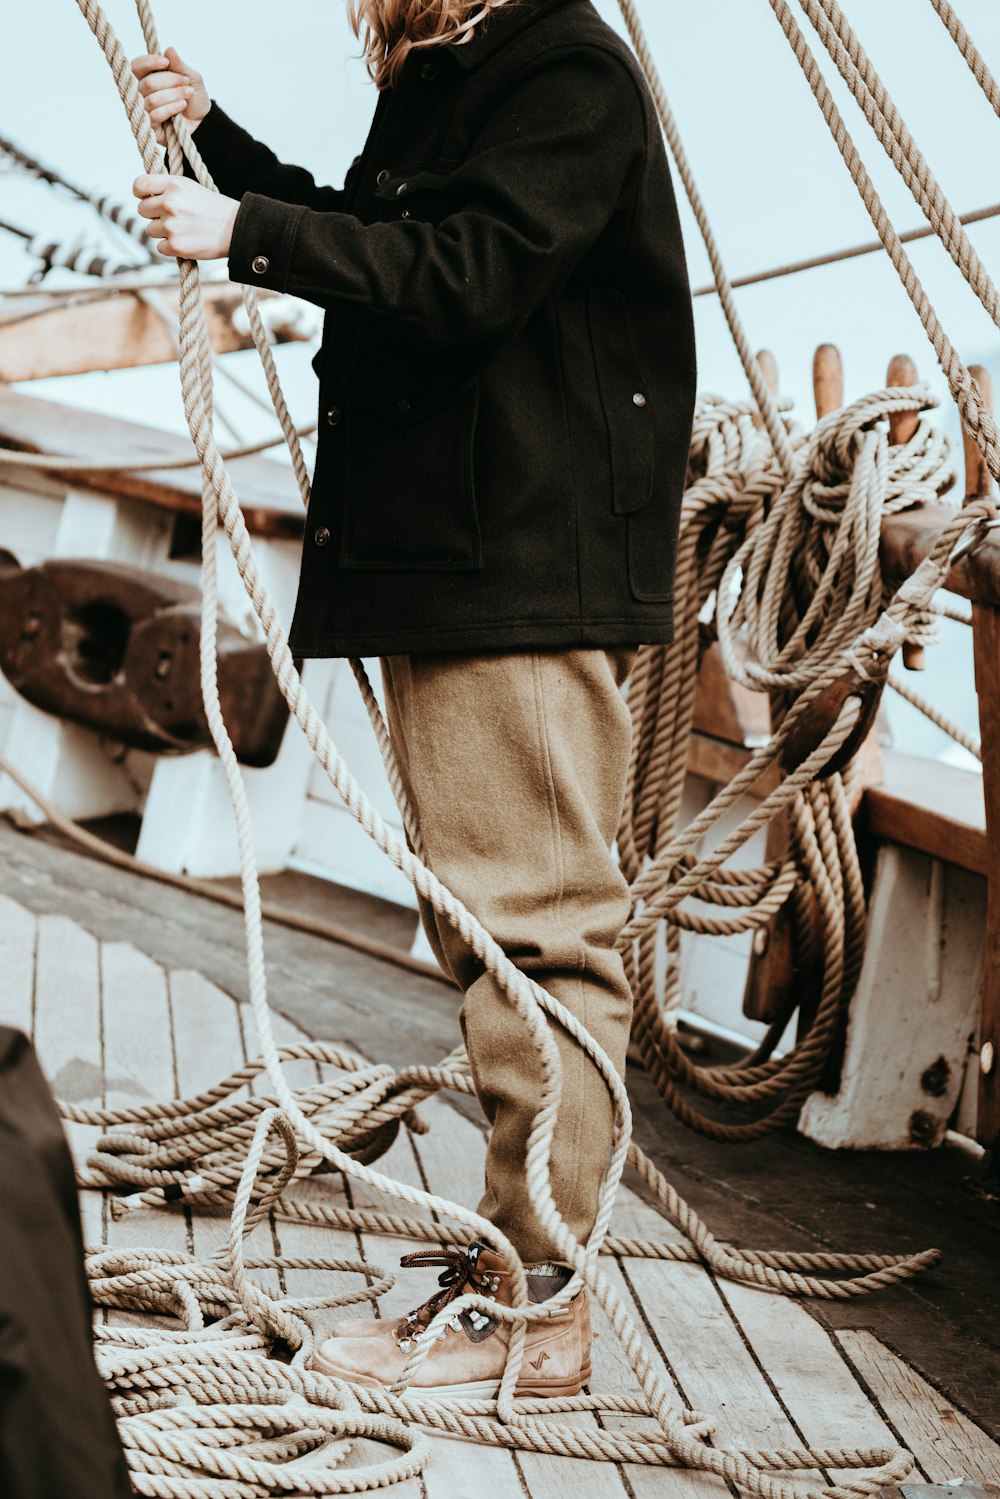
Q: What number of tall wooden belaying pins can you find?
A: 4